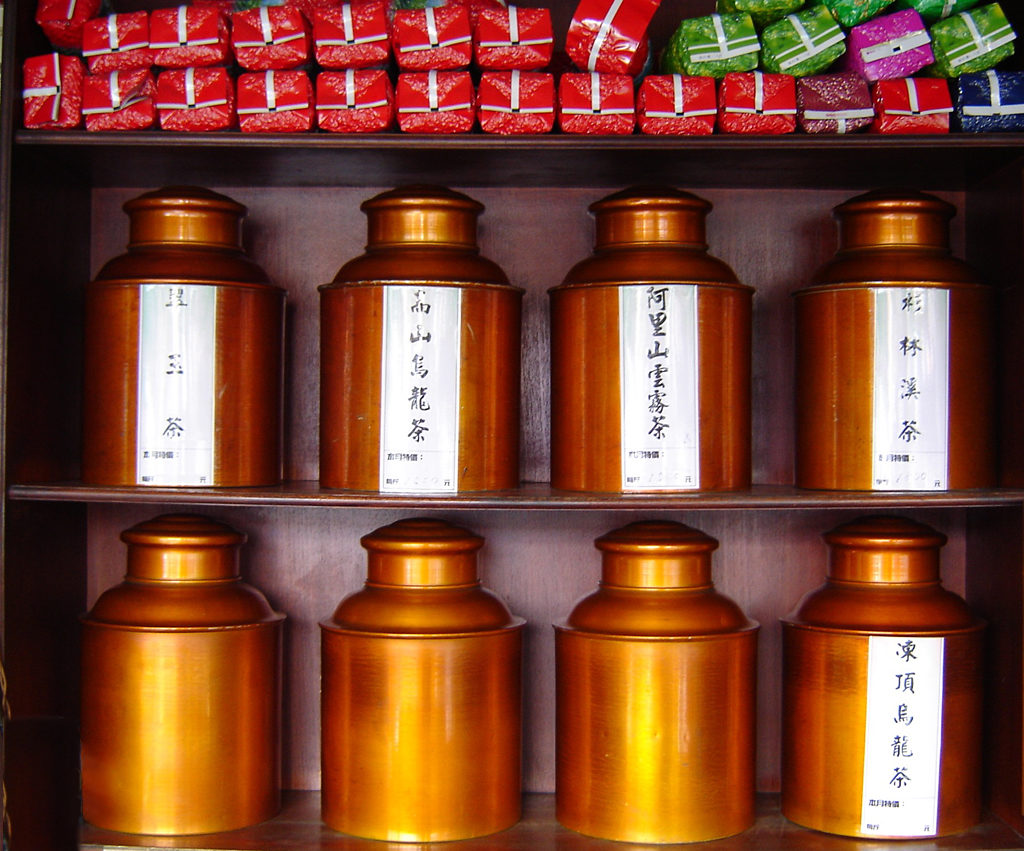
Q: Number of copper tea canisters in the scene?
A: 8